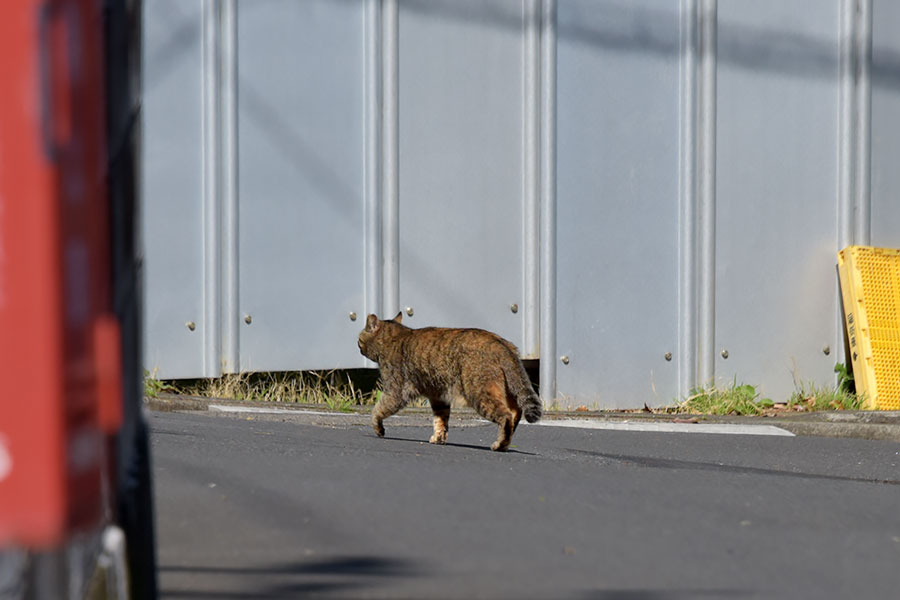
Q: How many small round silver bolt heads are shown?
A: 9